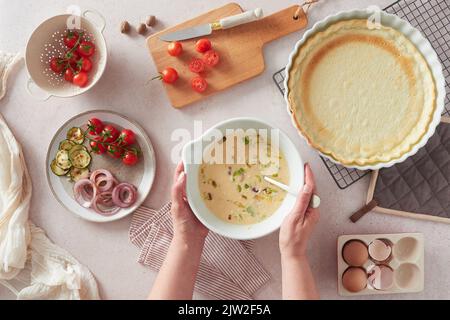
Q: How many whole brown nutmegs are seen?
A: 3